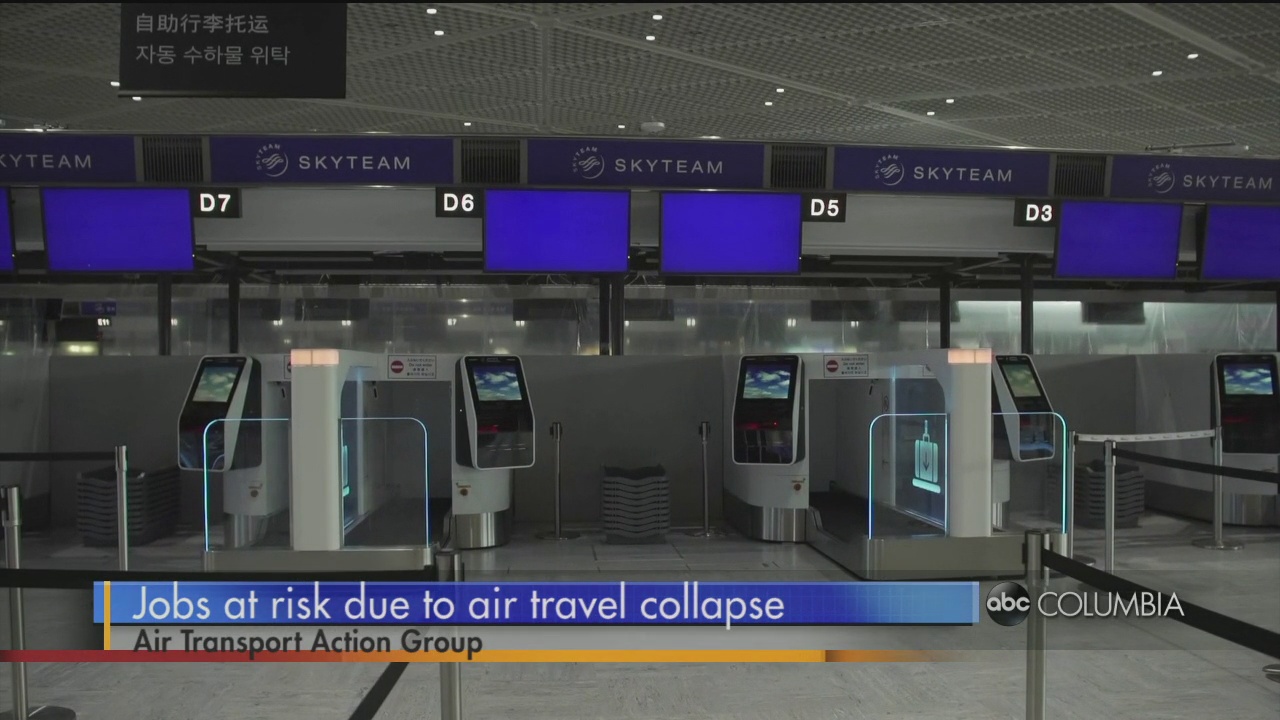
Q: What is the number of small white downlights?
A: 14